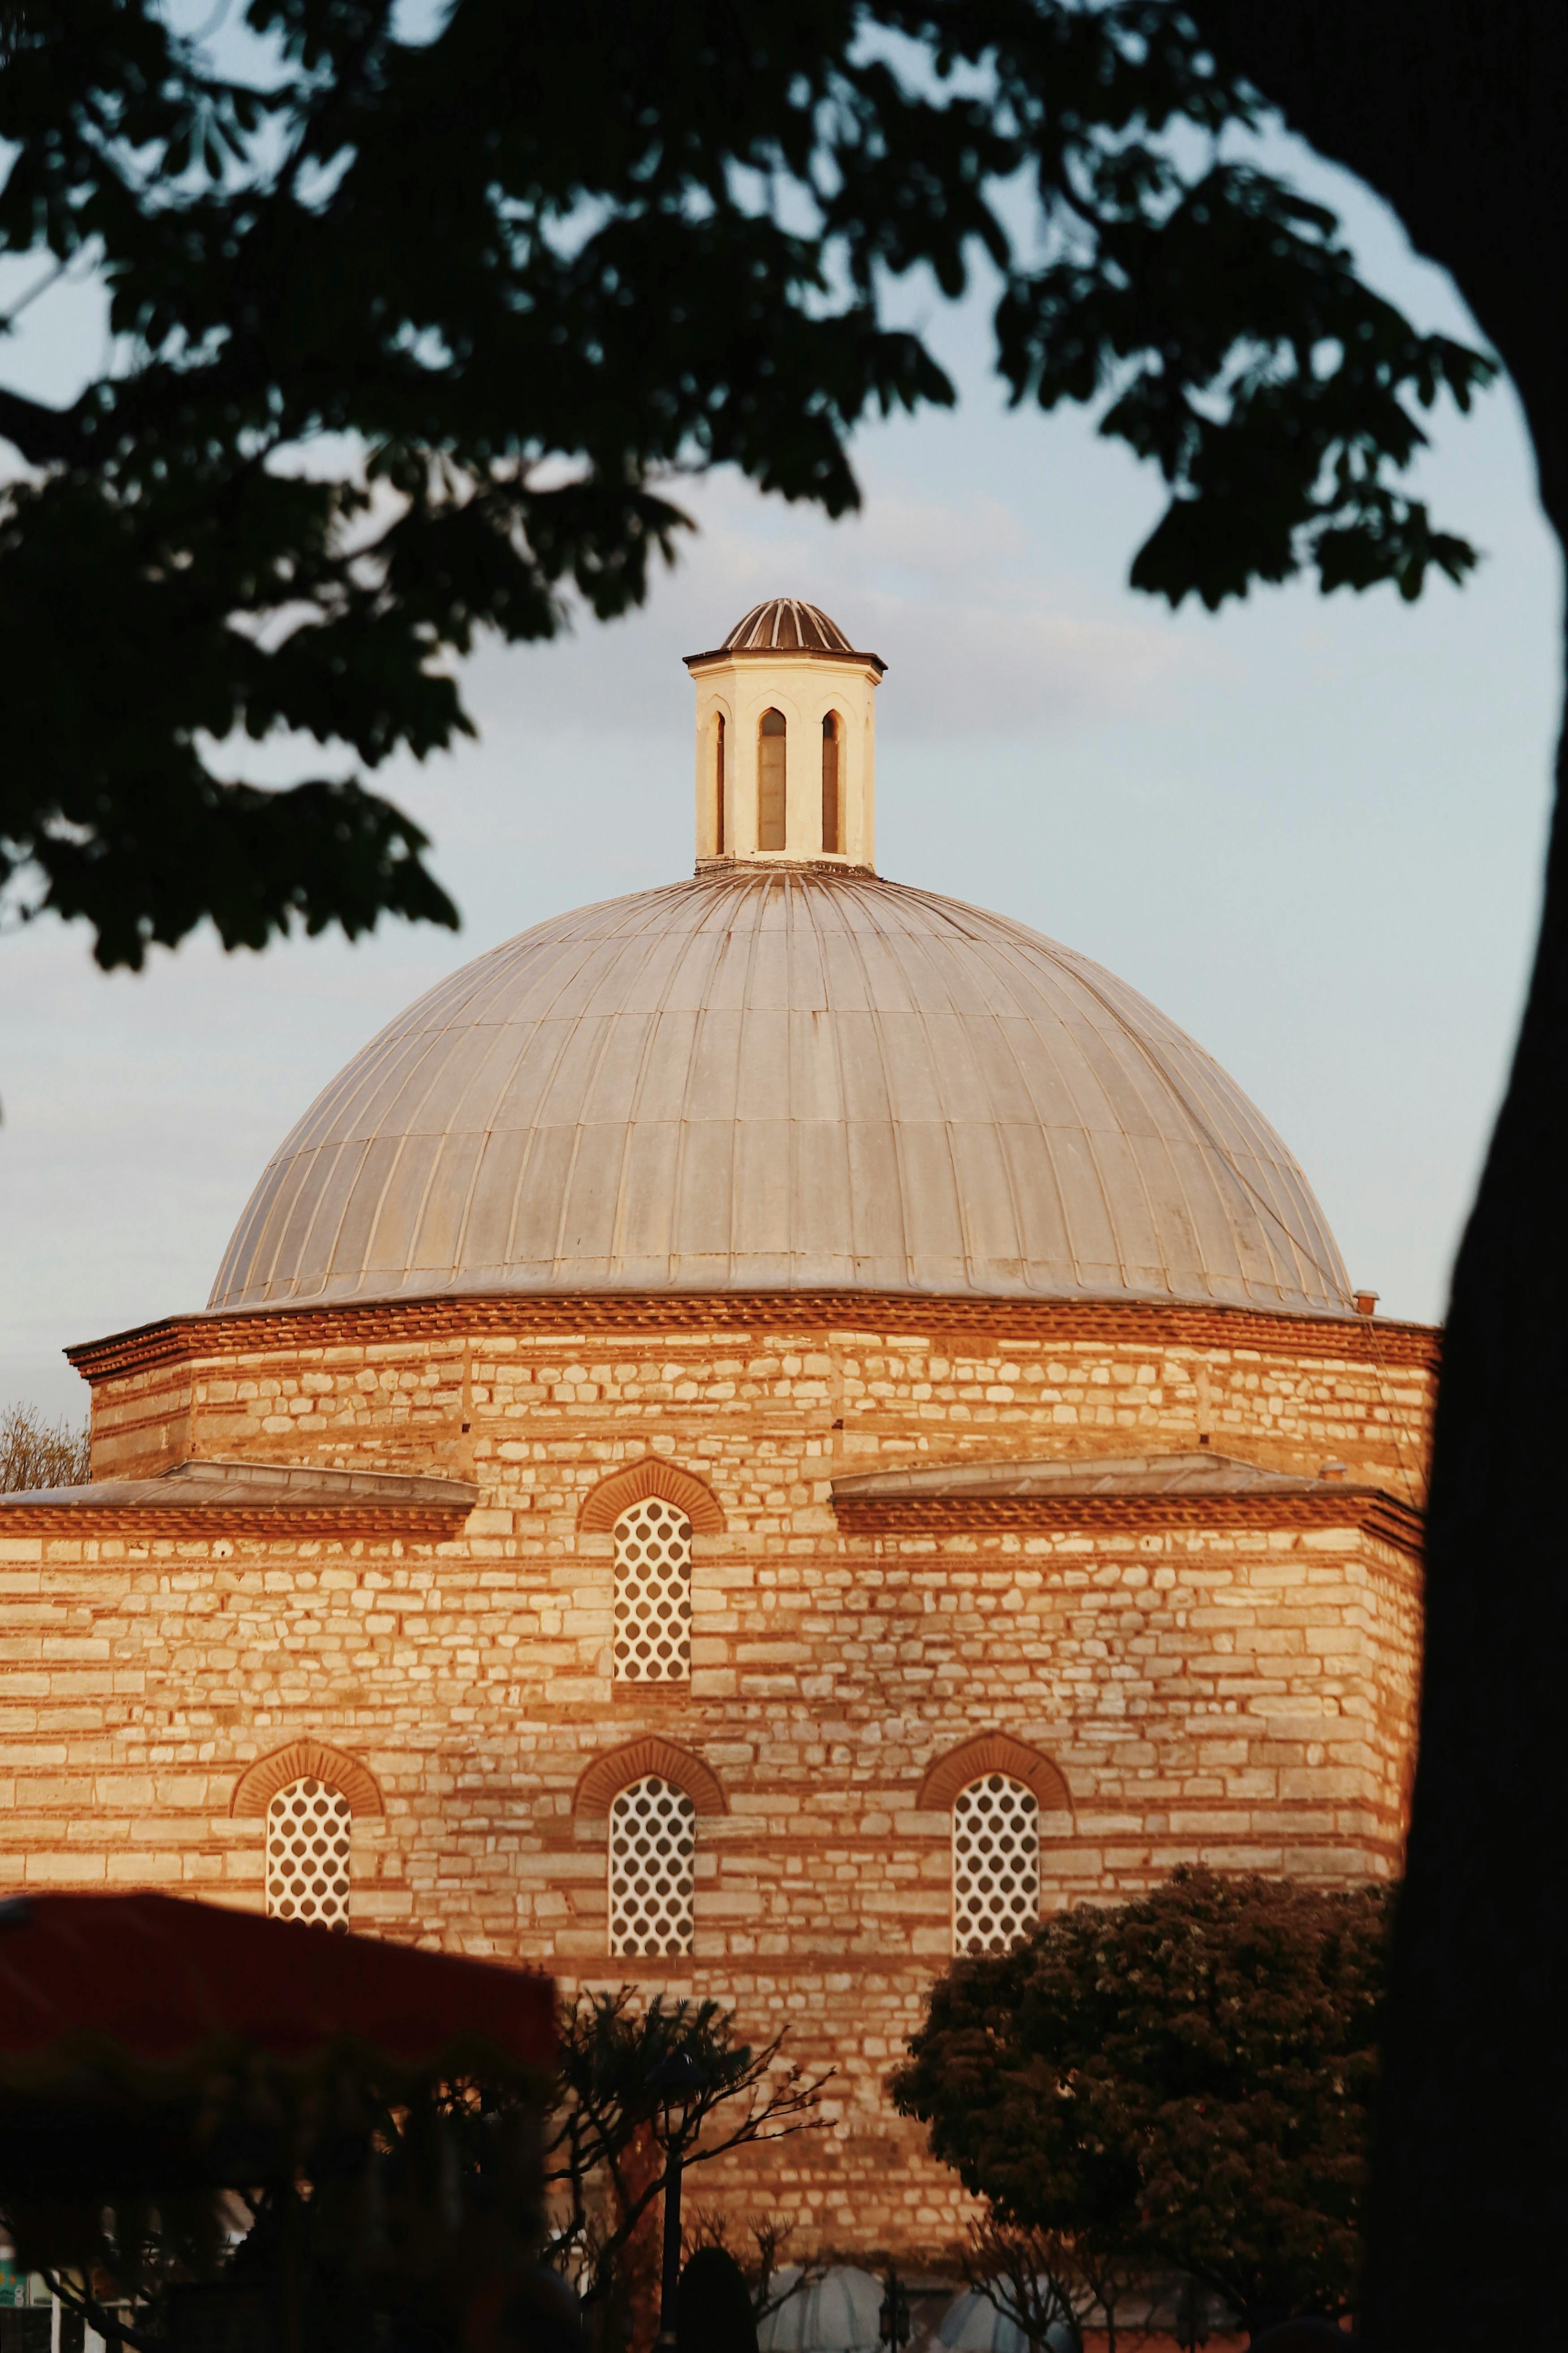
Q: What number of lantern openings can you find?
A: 3